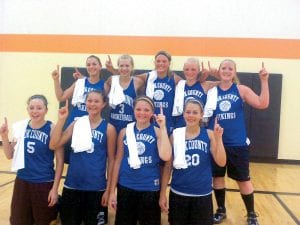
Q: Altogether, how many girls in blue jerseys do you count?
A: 9